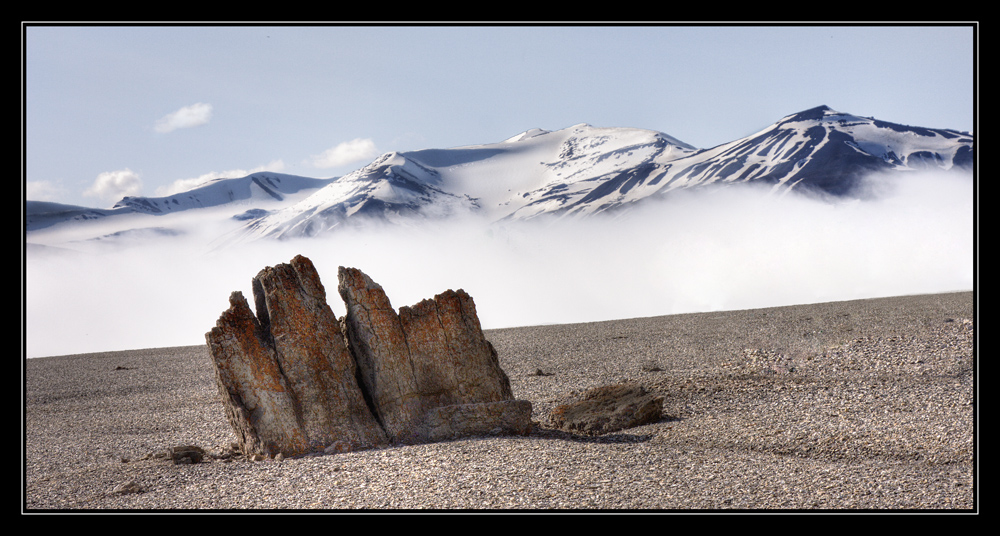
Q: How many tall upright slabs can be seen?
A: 4